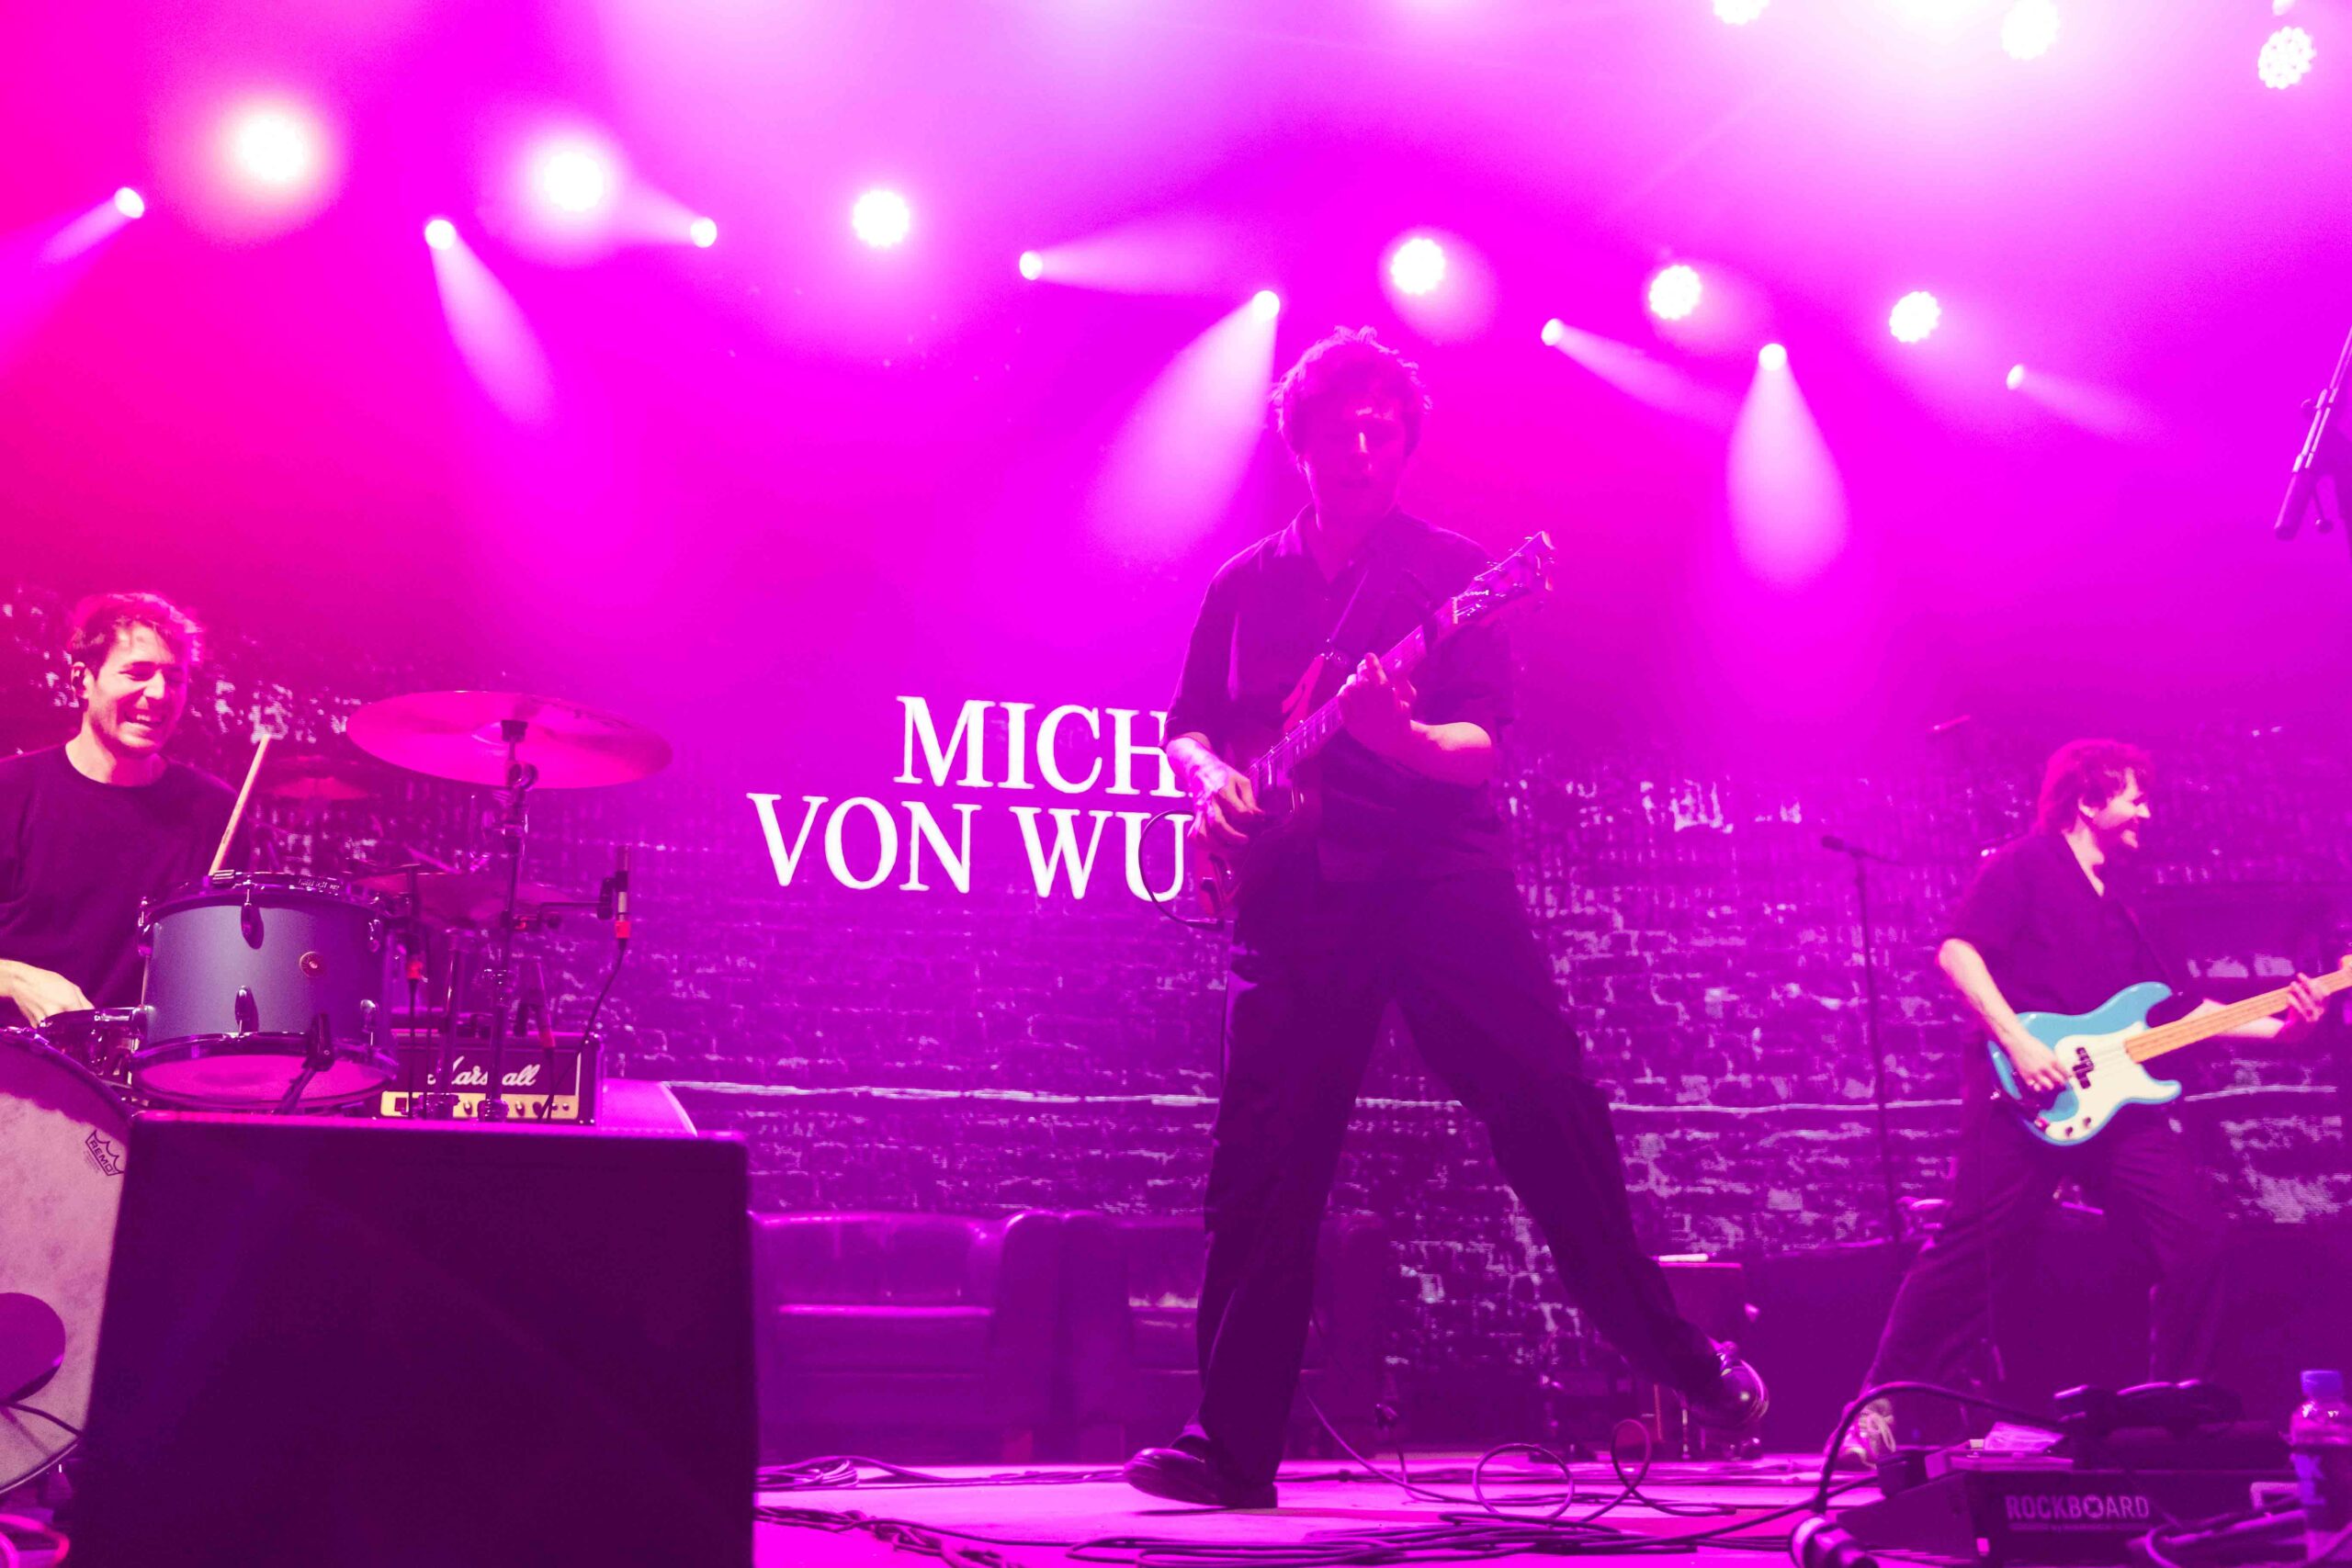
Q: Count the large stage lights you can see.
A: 9